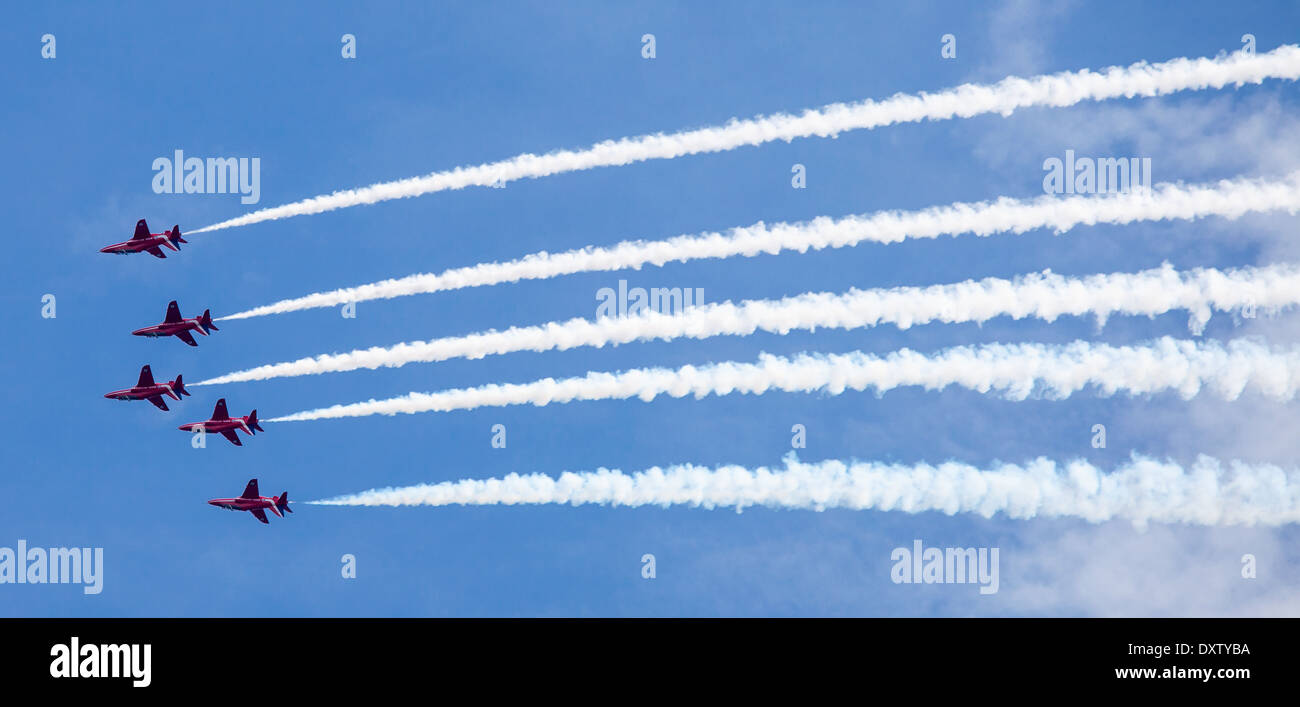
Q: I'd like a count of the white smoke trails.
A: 5